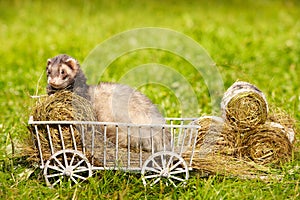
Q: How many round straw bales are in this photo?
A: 4